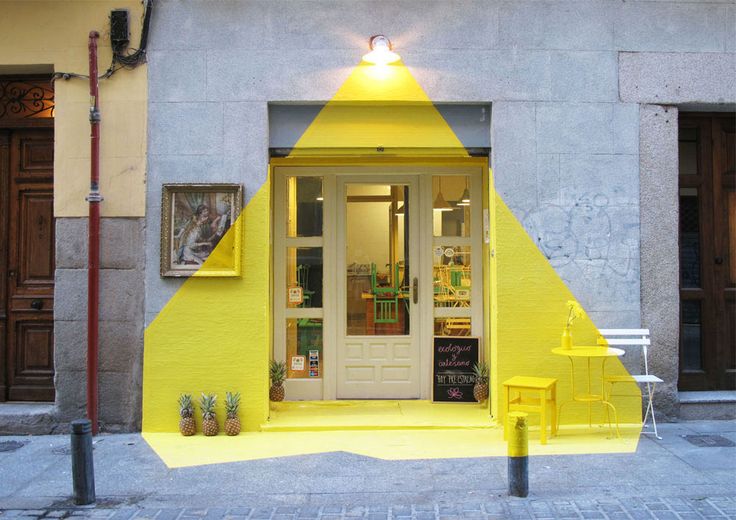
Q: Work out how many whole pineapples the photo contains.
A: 5